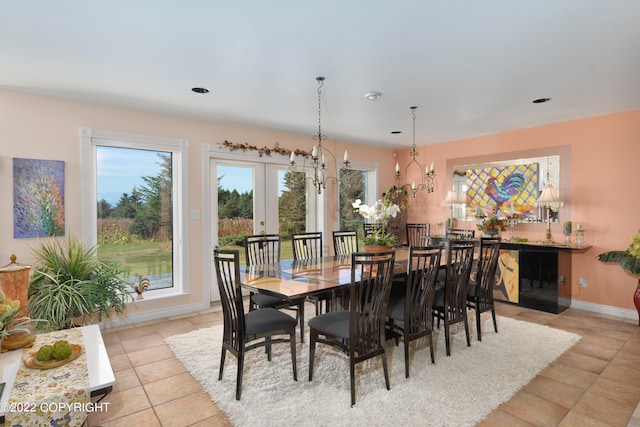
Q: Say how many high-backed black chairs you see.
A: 11